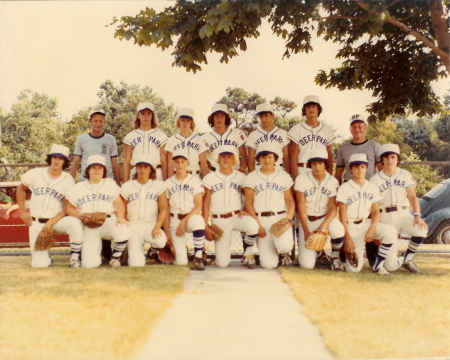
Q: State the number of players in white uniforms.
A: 14